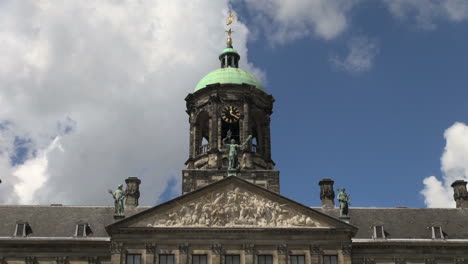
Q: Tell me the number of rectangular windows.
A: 11